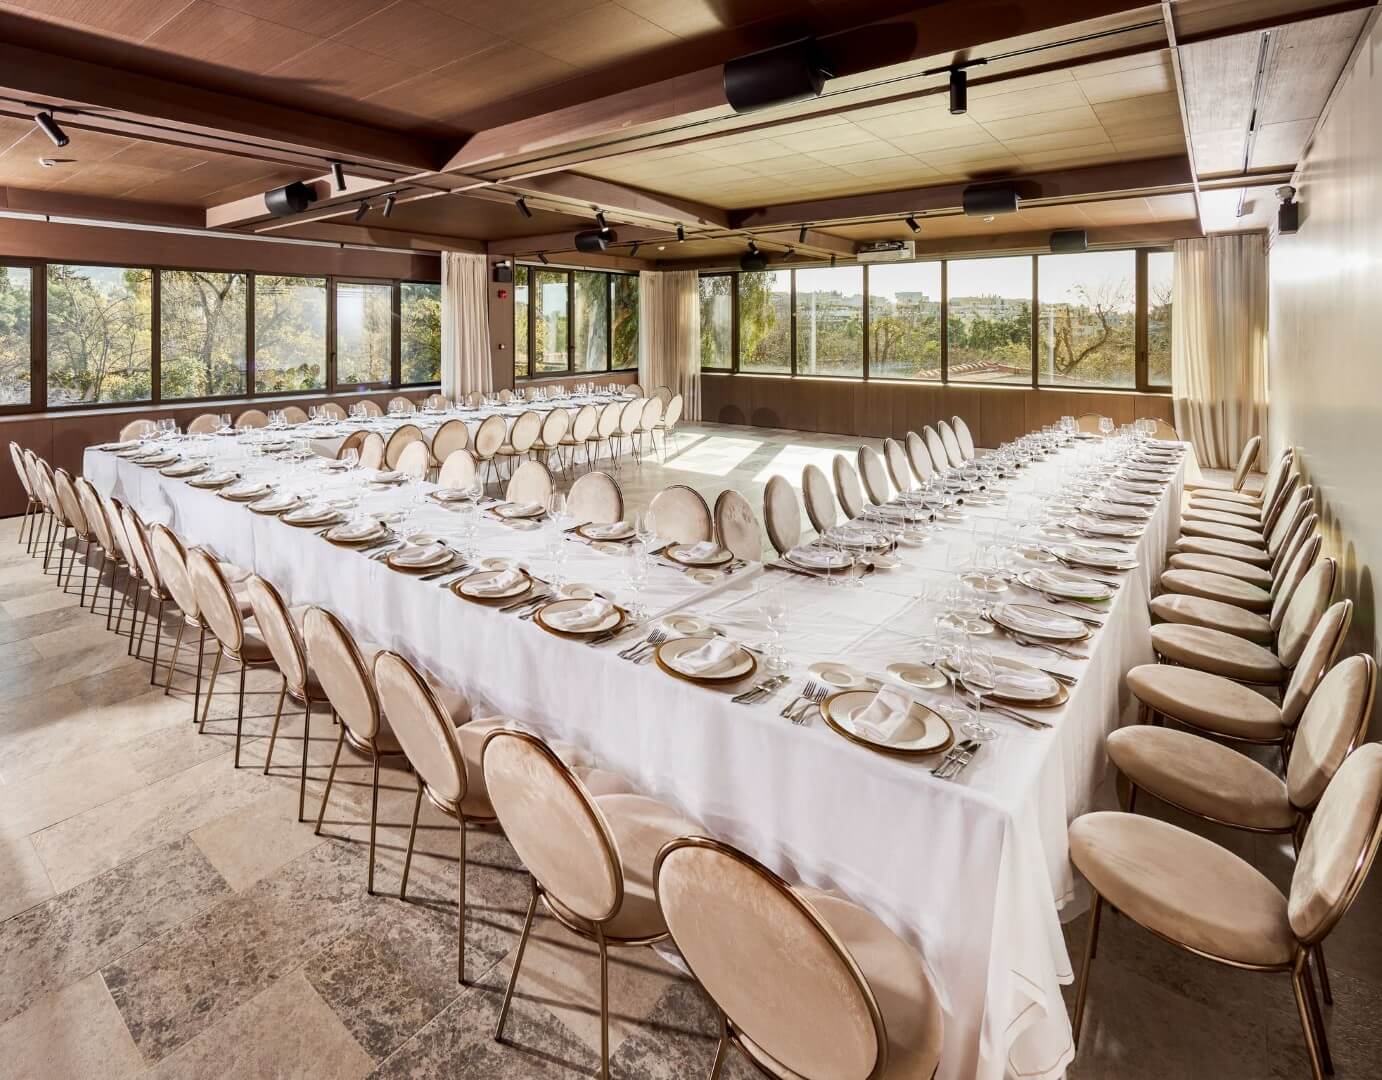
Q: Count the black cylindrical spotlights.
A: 15